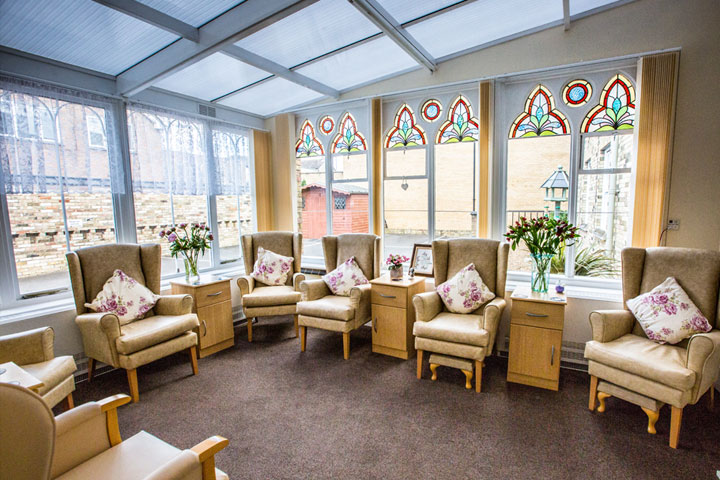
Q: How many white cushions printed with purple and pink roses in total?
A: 5